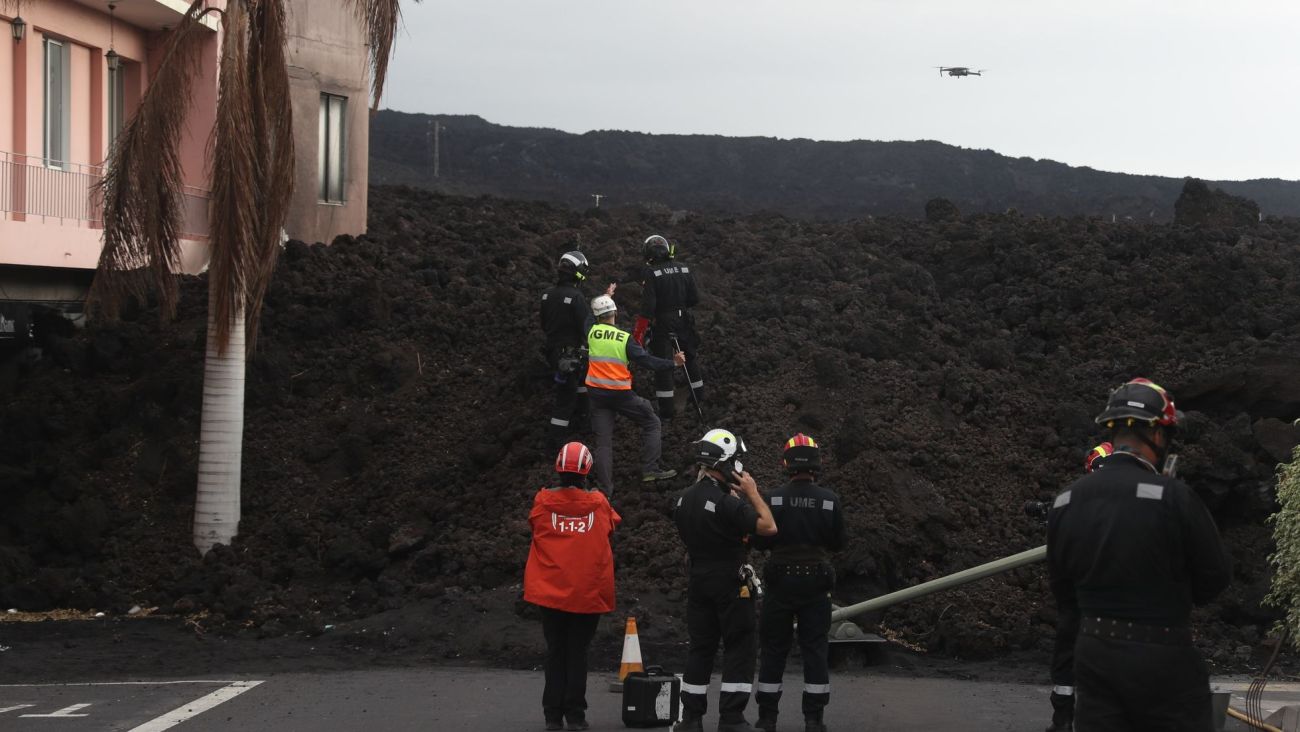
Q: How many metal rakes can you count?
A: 1